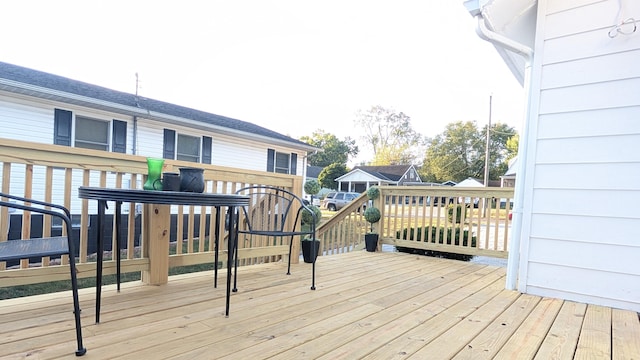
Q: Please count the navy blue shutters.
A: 6